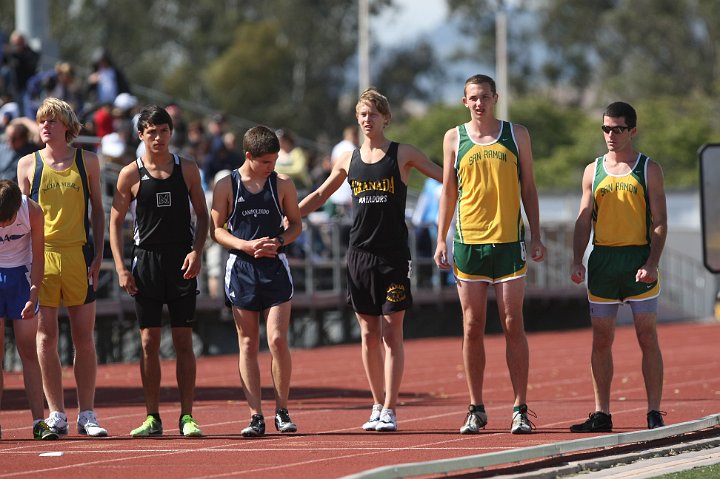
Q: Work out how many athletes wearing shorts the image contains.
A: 7